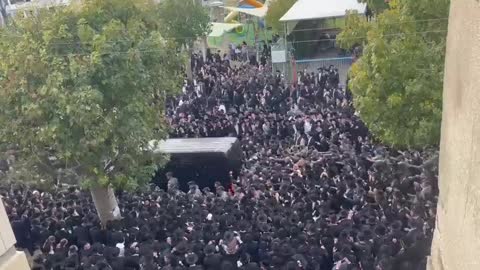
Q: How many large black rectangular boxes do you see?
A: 1